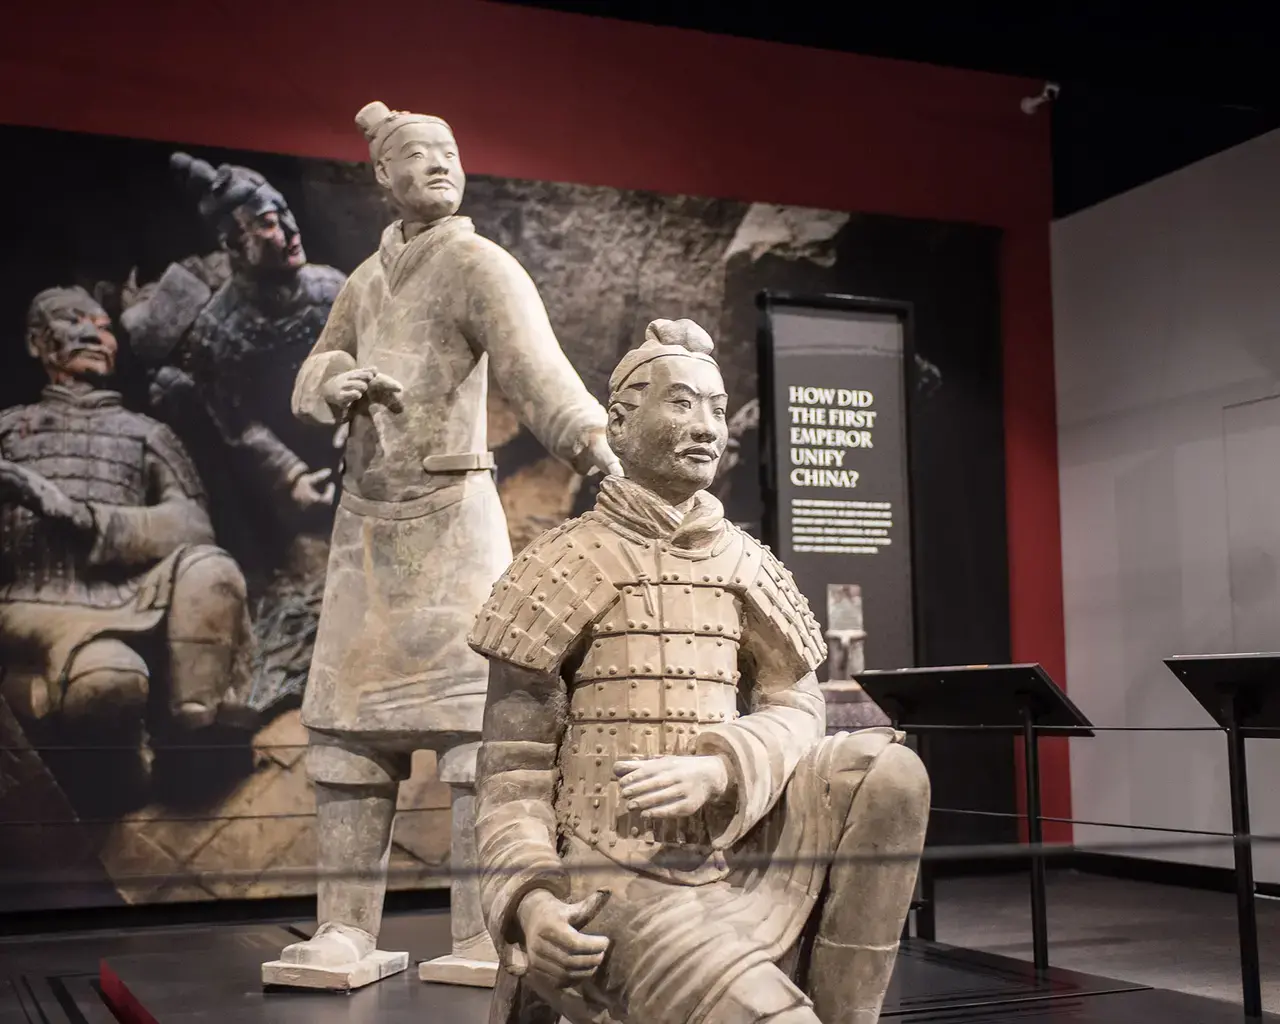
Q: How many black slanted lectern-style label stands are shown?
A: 2